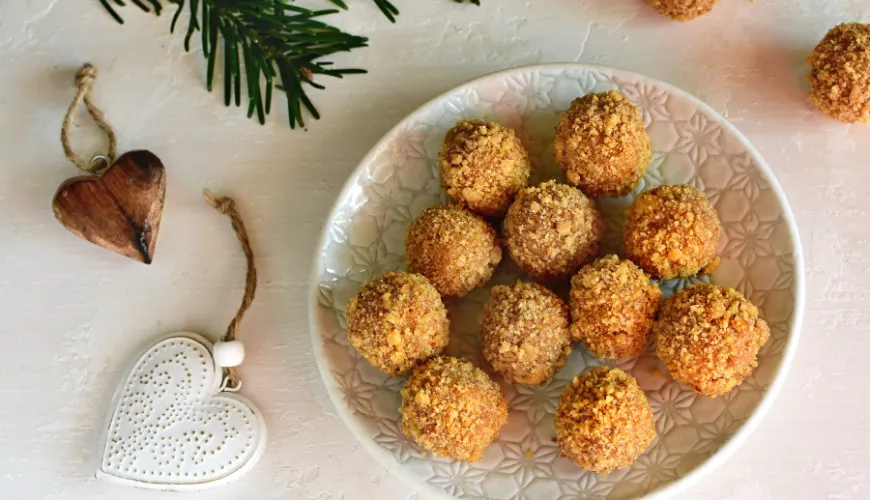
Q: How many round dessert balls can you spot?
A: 13